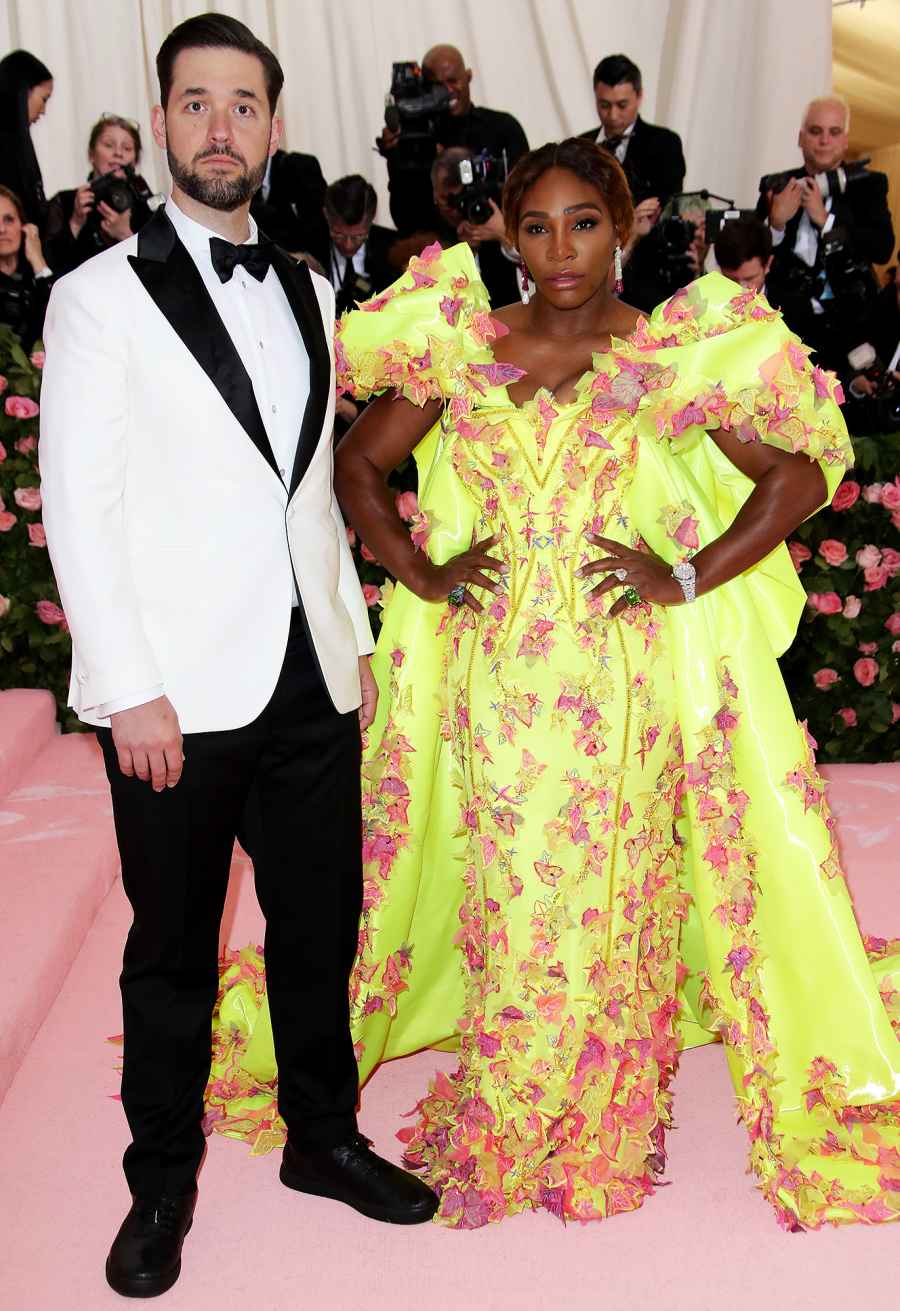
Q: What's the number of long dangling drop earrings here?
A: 2